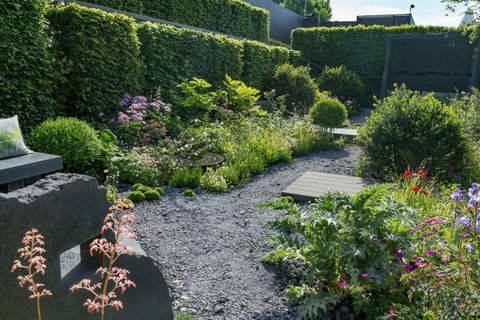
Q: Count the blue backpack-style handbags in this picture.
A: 0